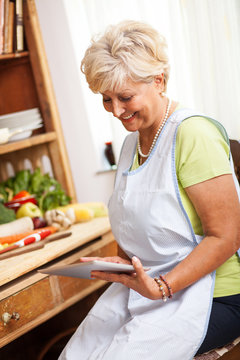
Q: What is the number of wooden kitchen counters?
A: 1